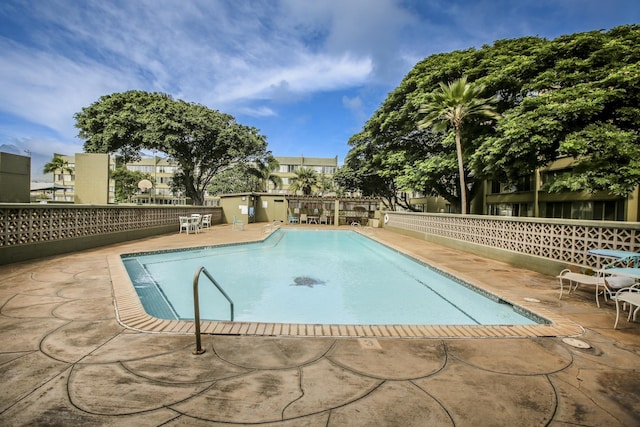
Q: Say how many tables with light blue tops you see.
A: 2